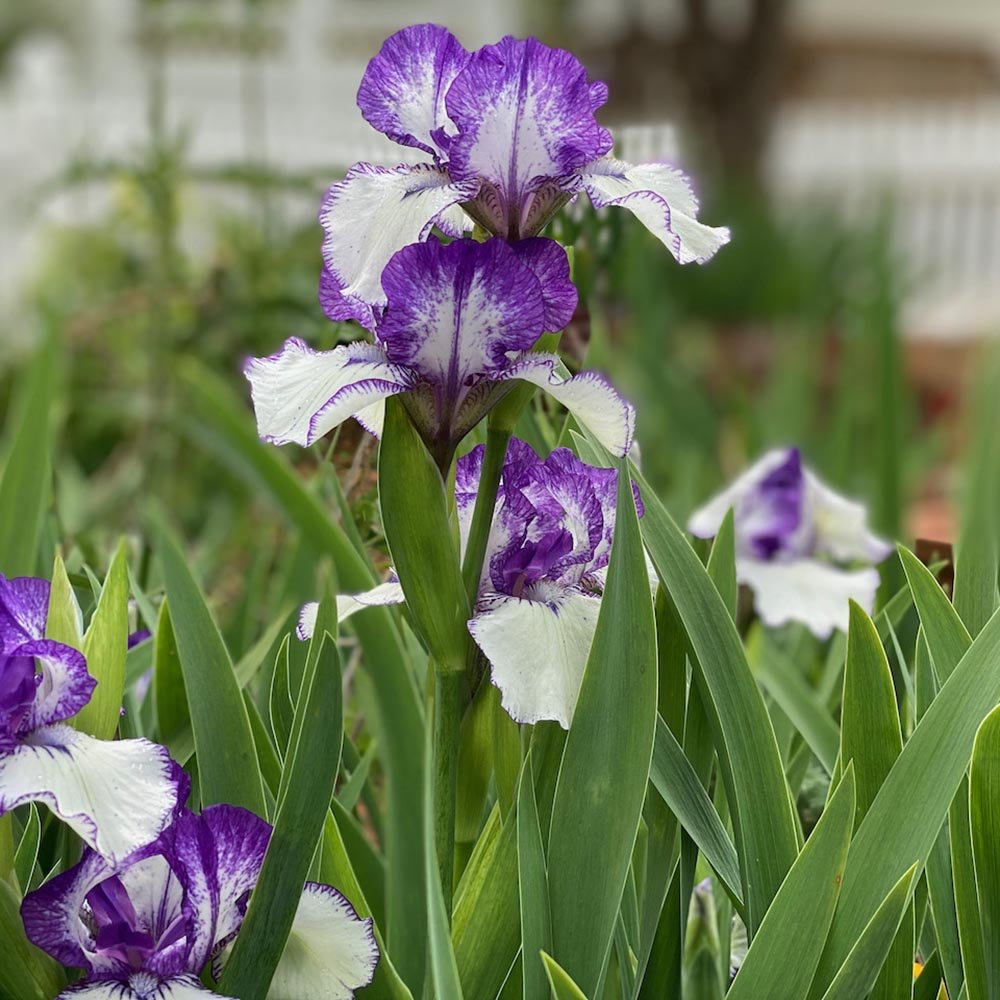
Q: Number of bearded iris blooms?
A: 6